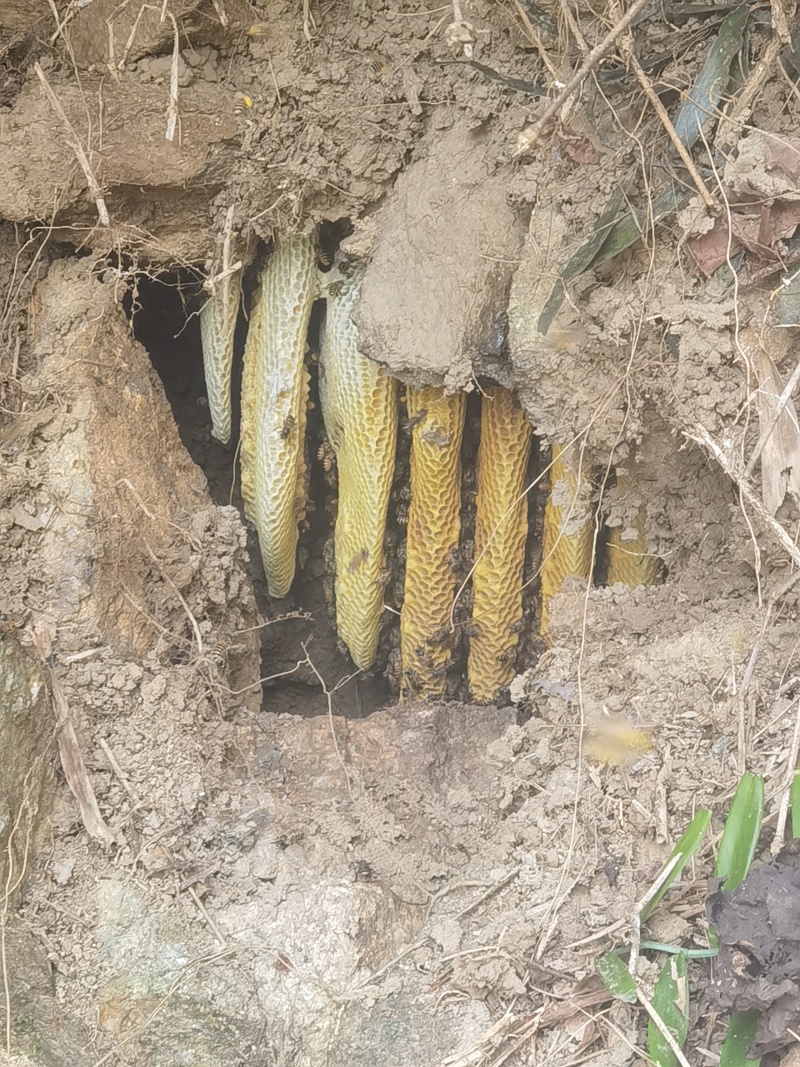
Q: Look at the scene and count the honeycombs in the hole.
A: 7